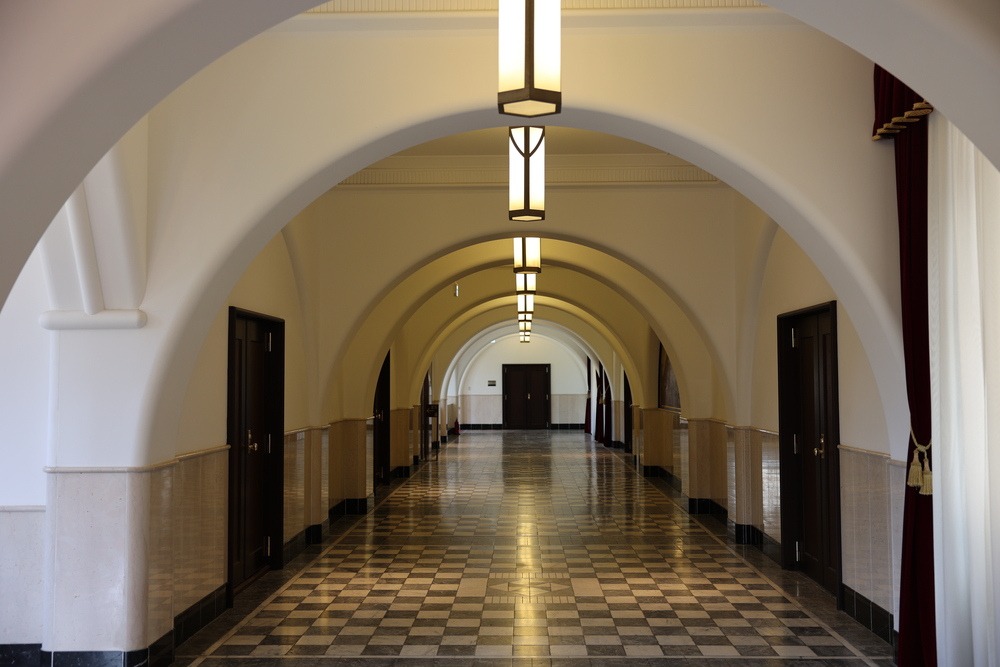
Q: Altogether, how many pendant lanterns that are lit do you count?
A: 9